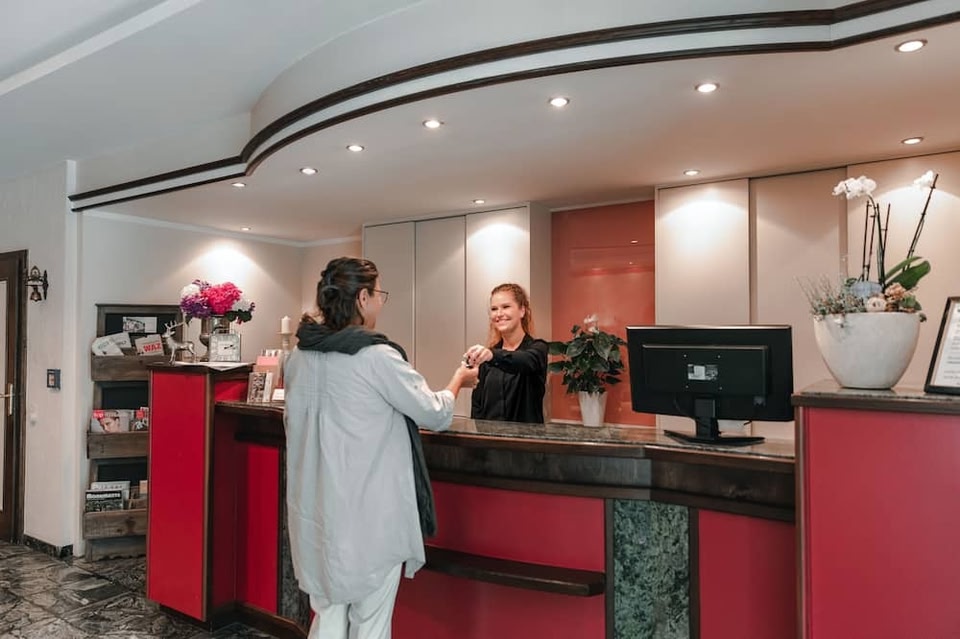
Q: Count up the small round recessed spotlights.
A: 11